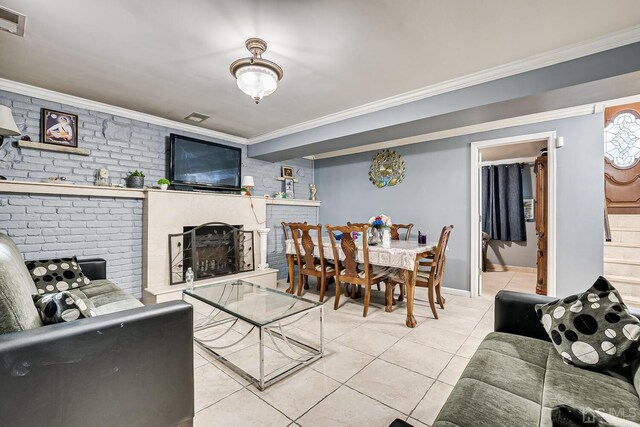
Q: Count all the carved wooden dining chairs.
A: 6